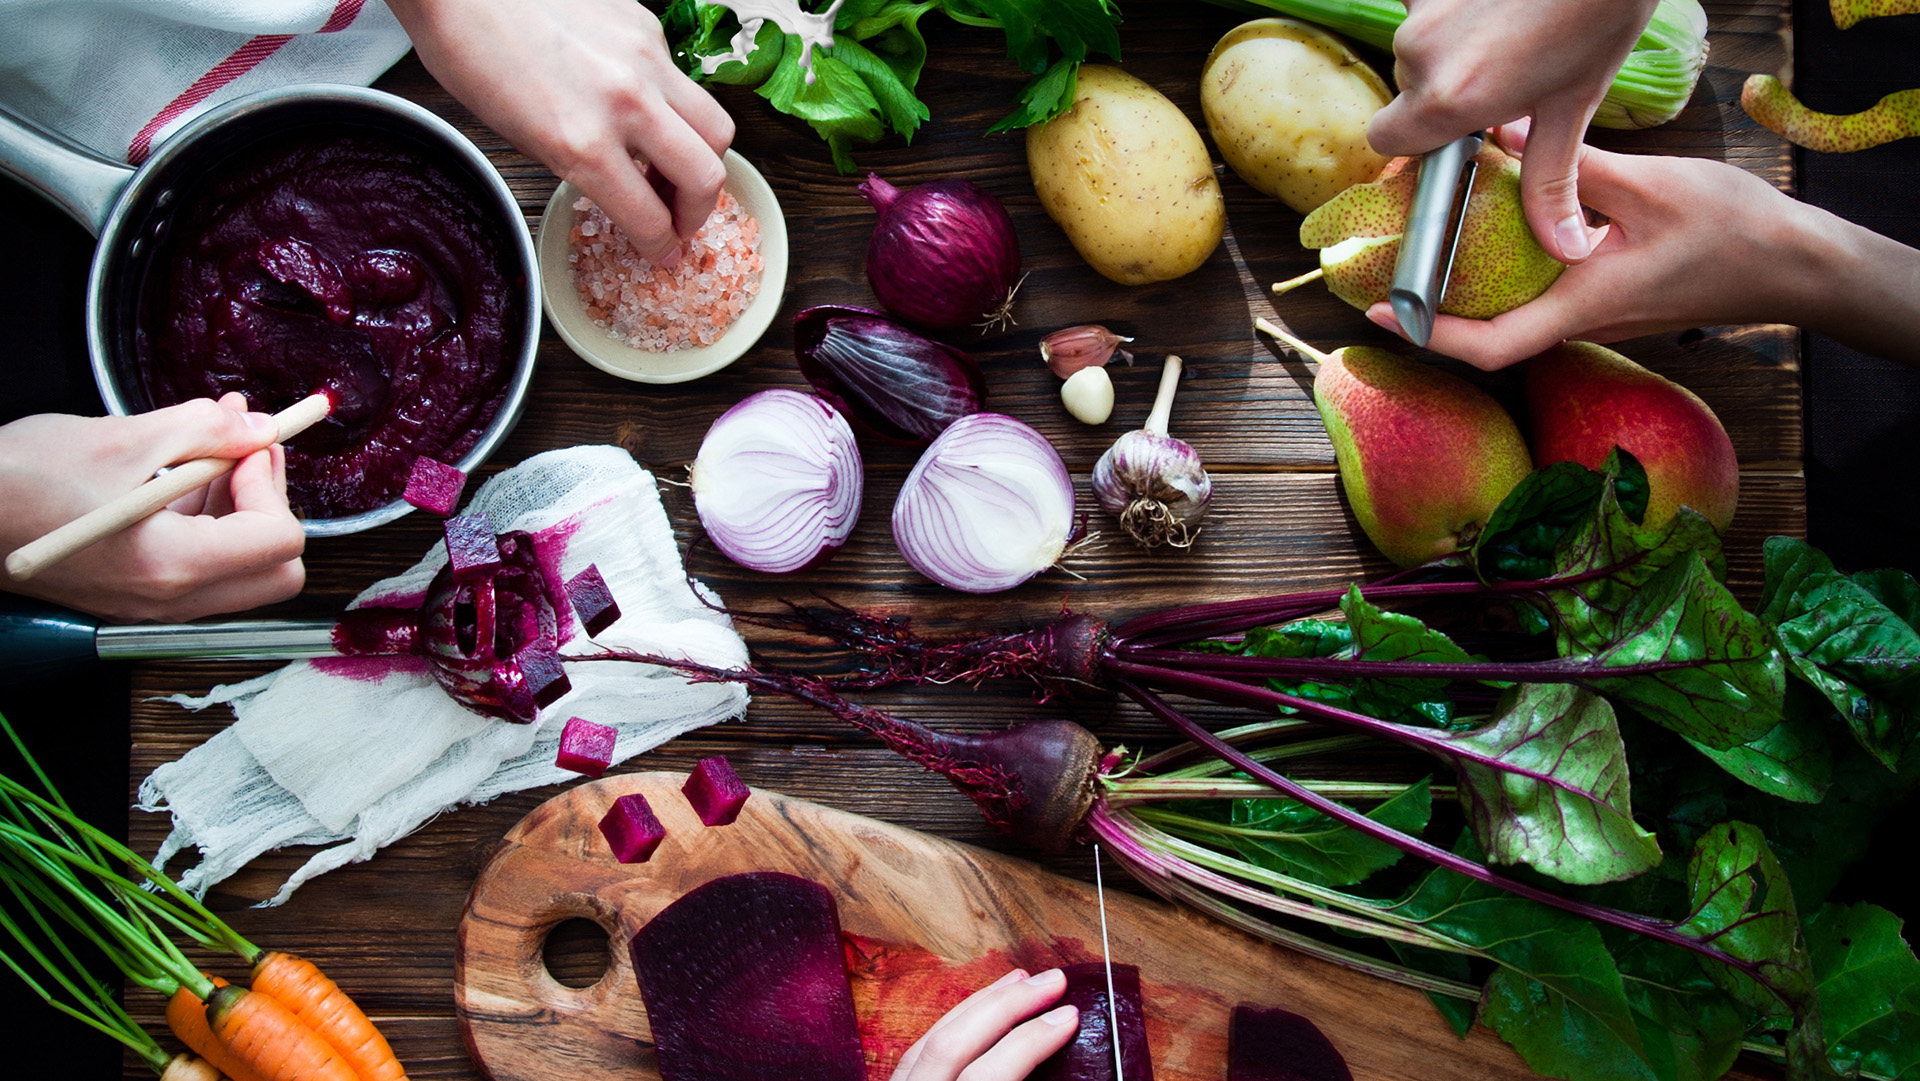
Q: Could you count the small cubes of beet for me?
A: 7